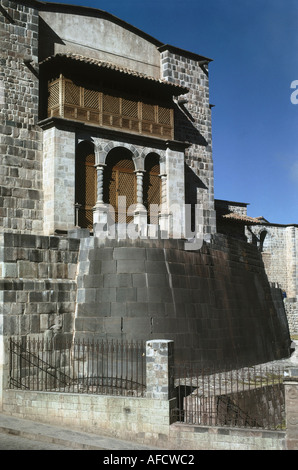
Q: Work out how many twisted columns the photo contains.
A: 3